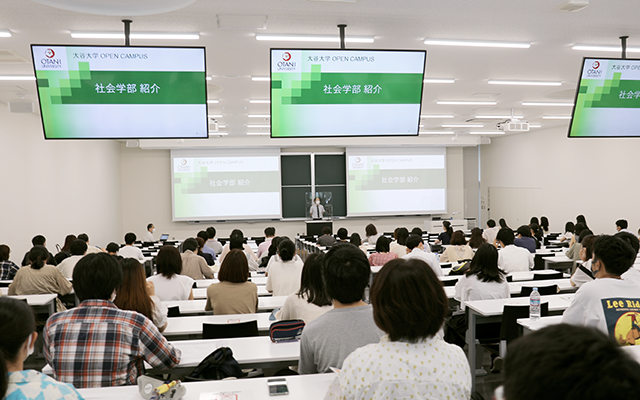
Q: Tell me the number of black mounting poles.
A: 3